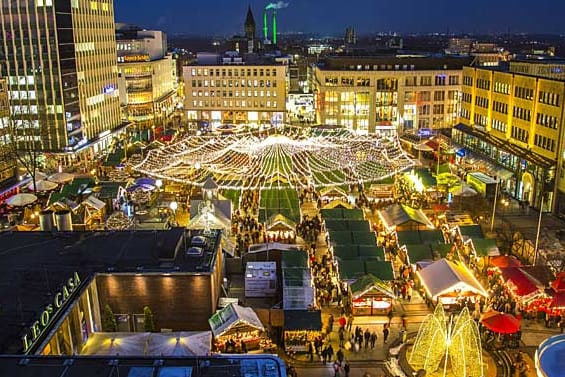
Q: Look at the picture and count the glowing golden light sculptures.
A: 1